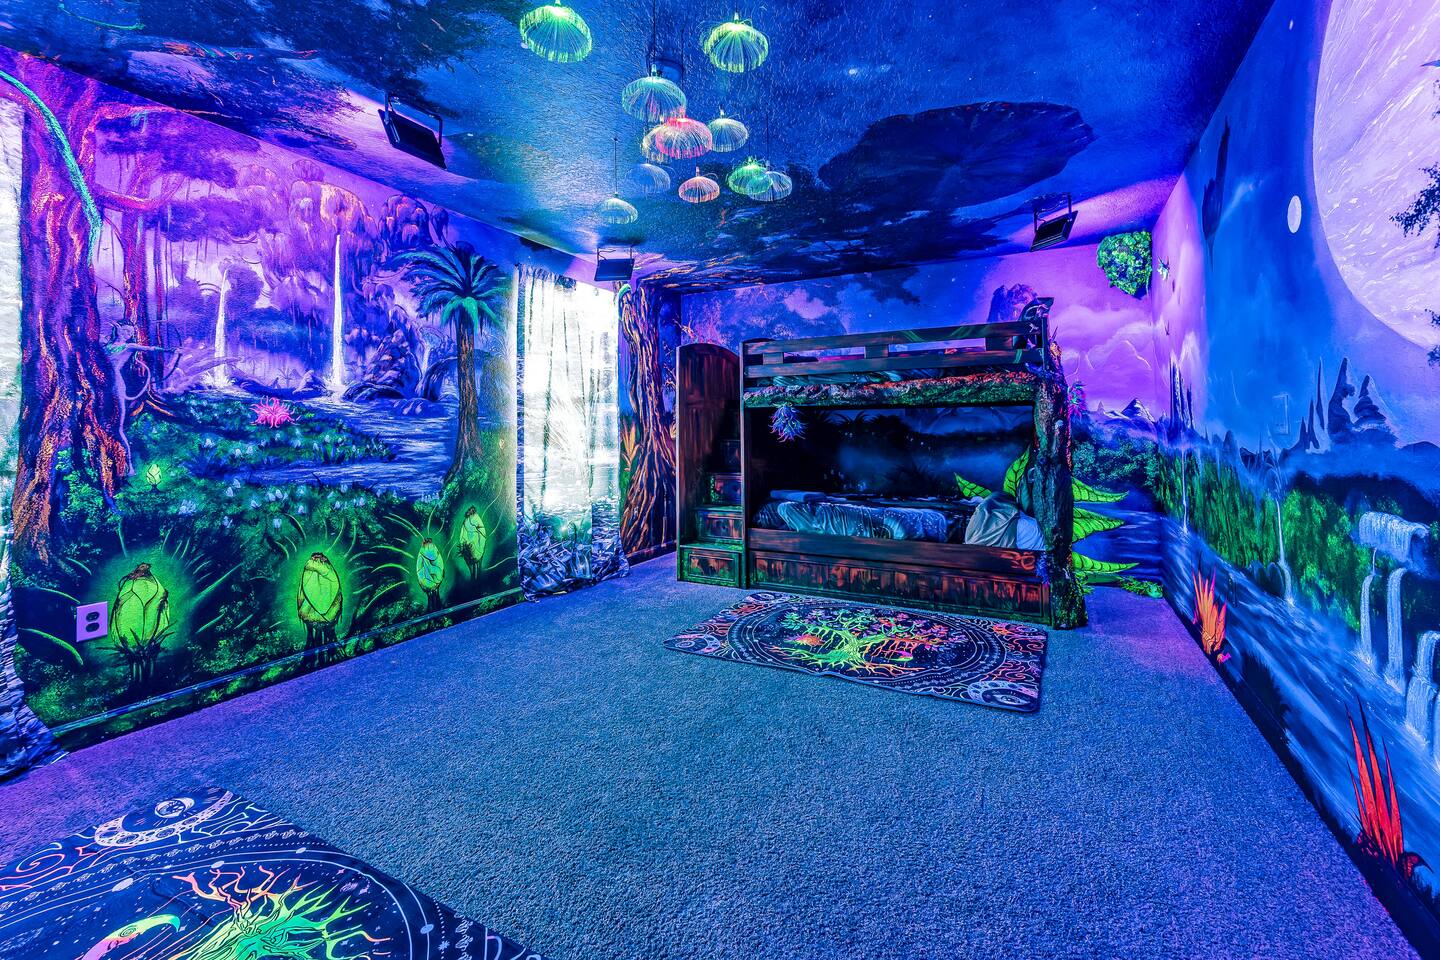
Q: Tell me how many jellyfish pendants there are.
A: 11